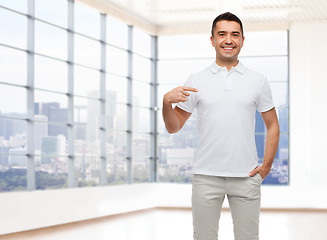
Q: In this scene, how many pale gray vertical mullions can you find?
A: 5